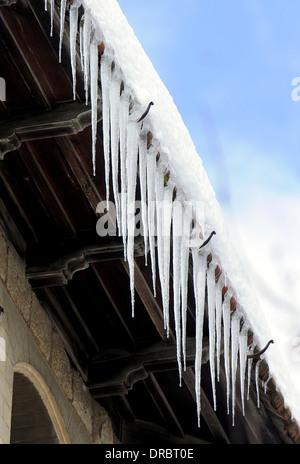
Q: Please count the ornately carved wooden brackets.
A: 3